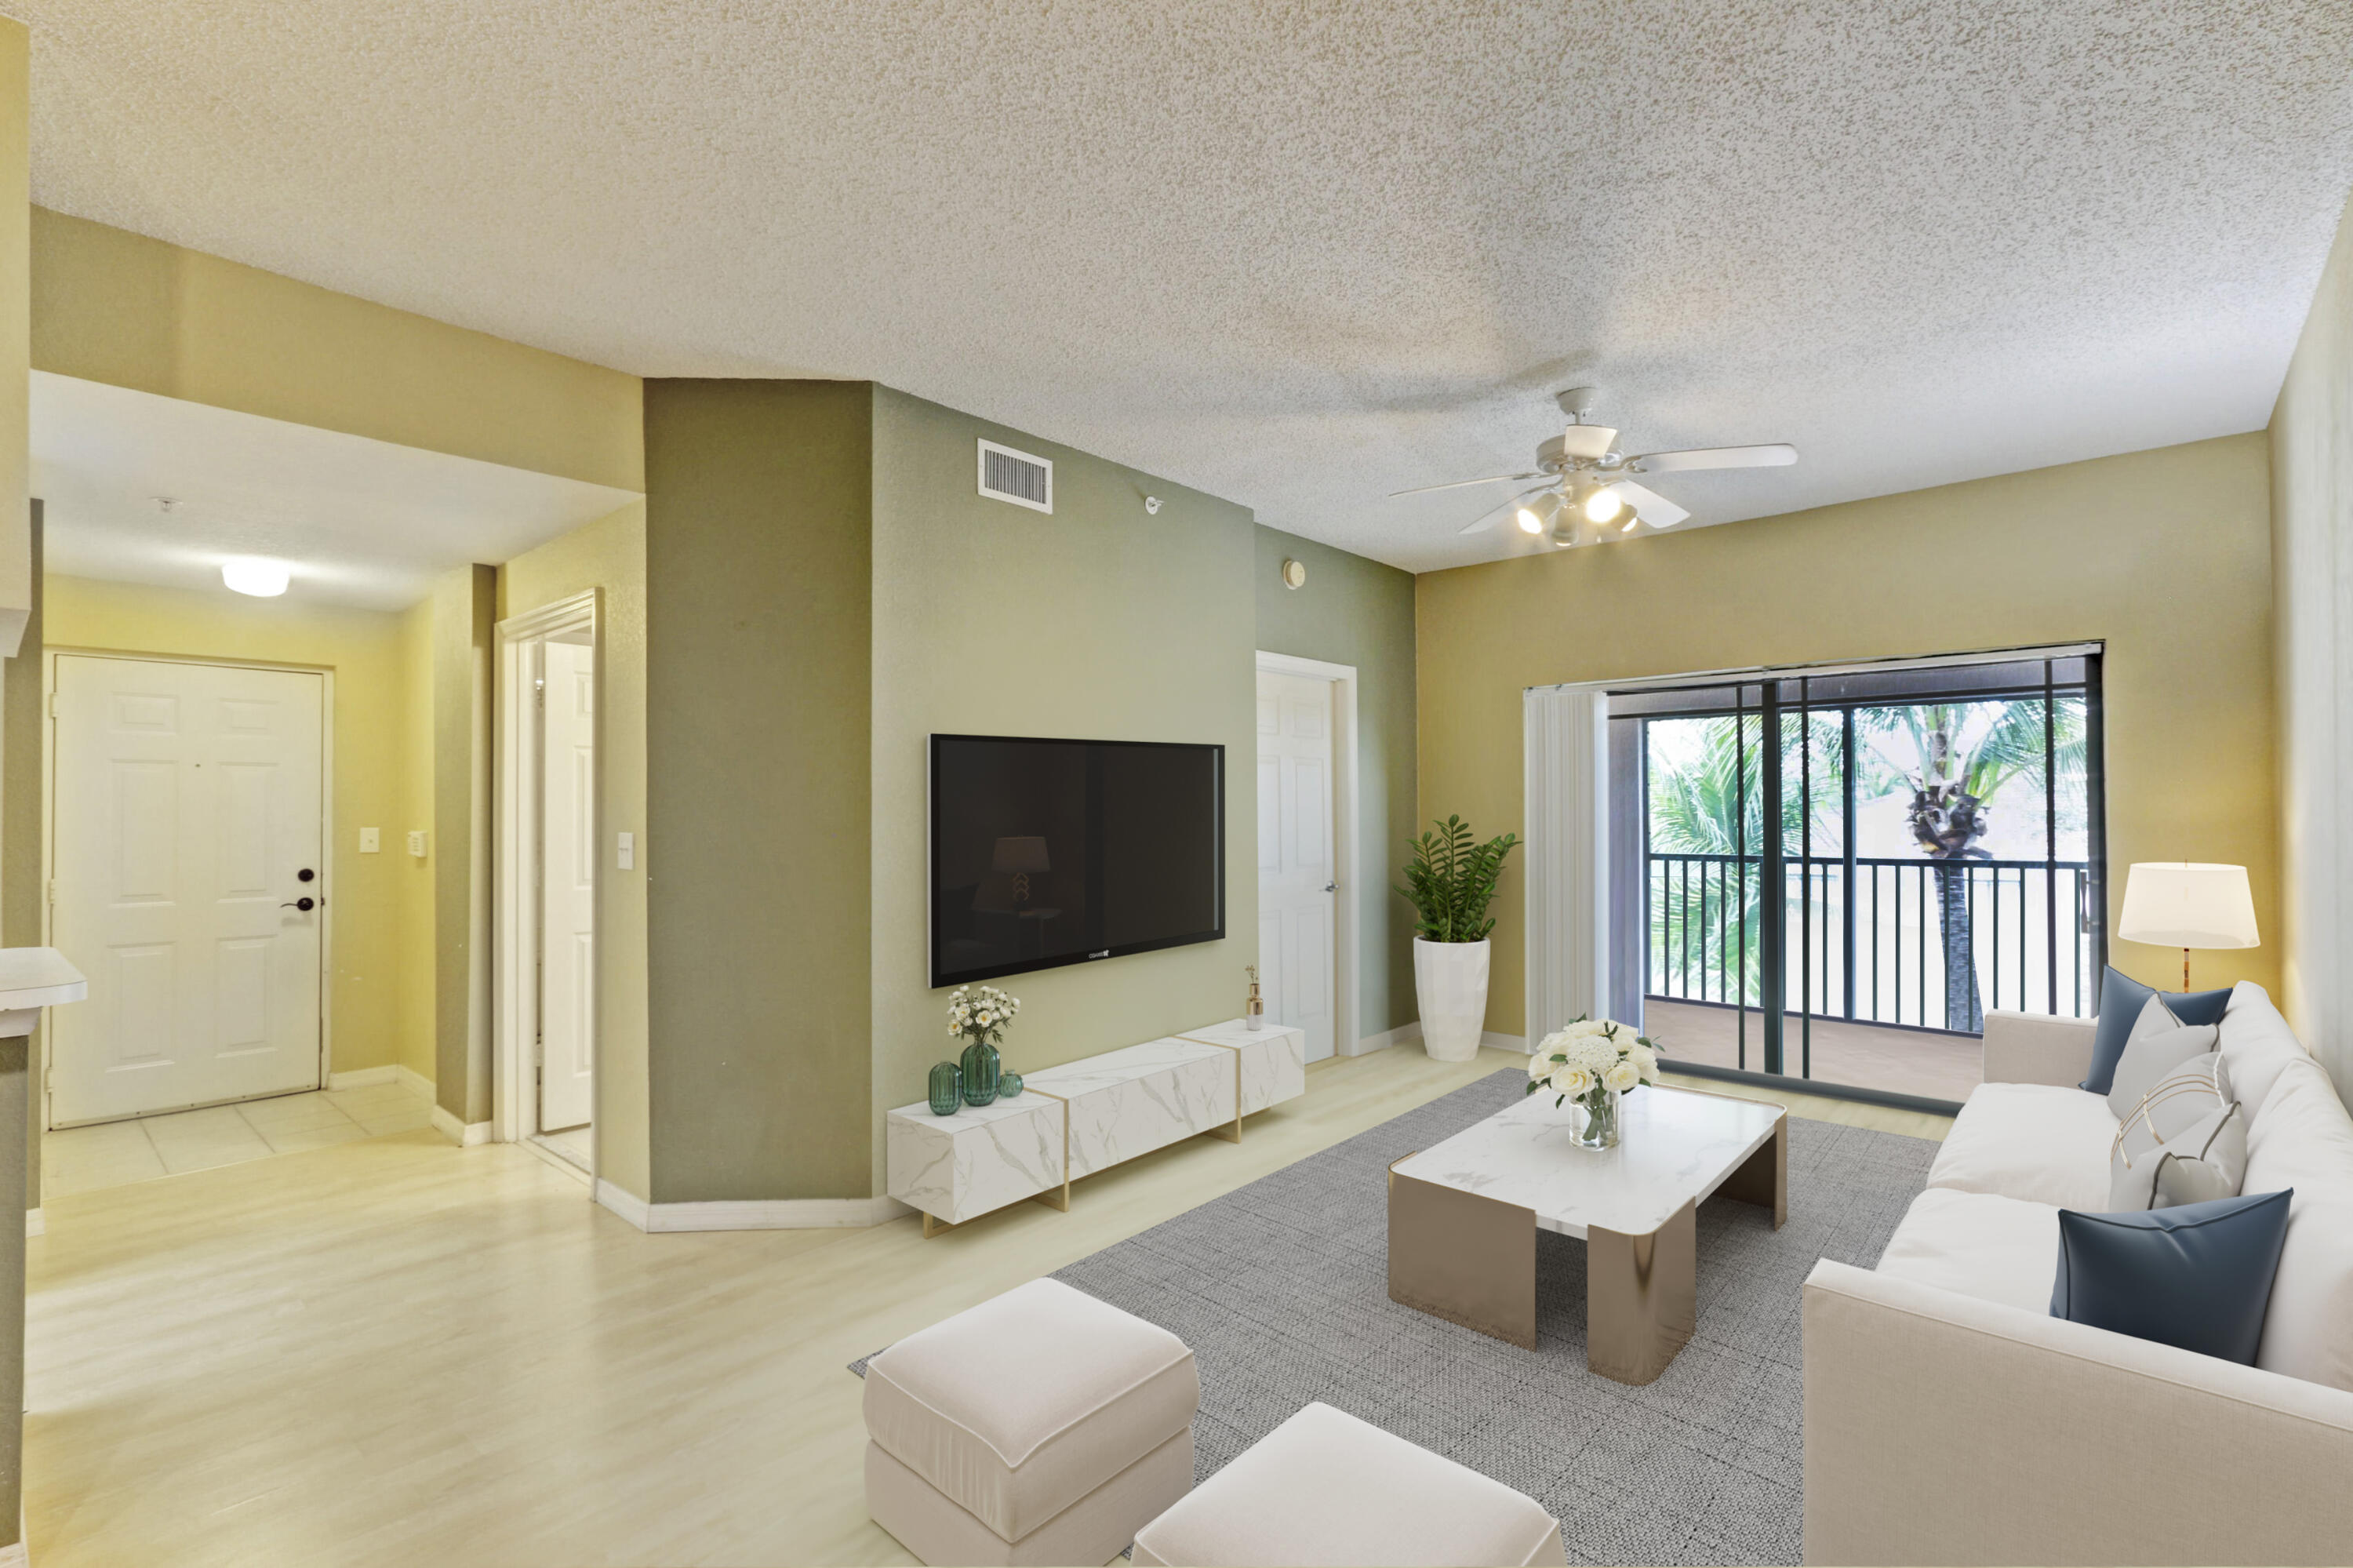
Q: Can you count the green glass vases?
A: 3